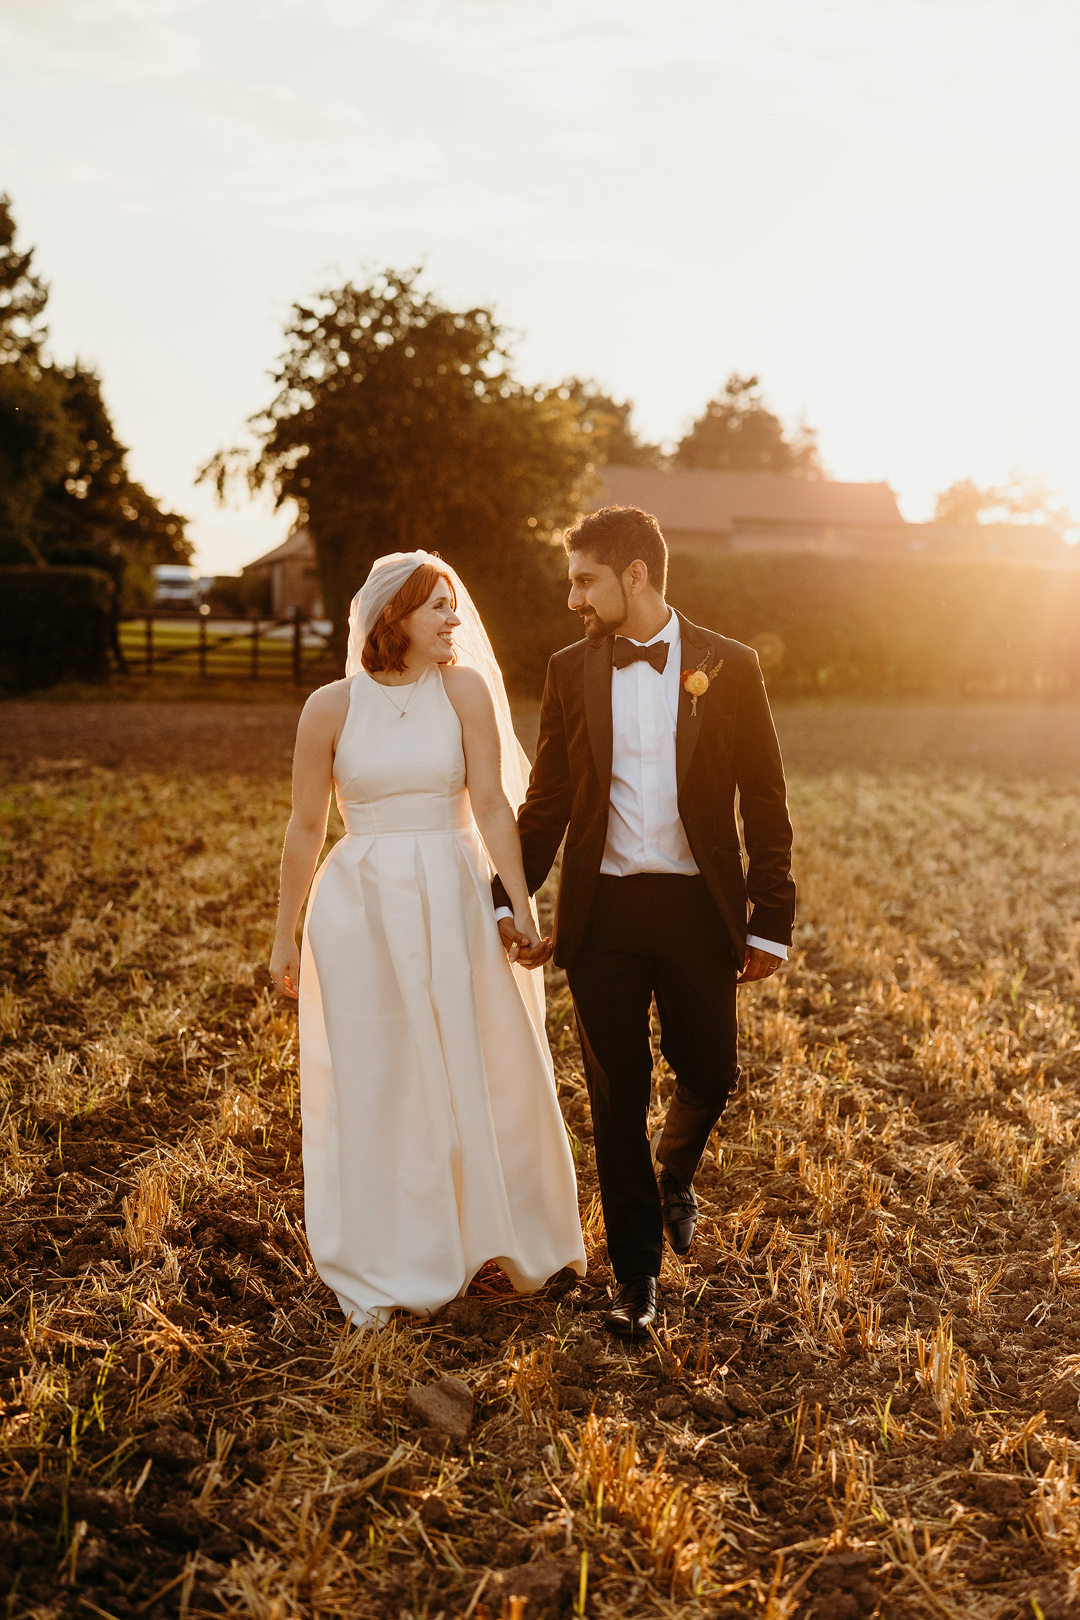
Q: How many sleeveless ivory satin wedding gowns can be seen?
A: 1